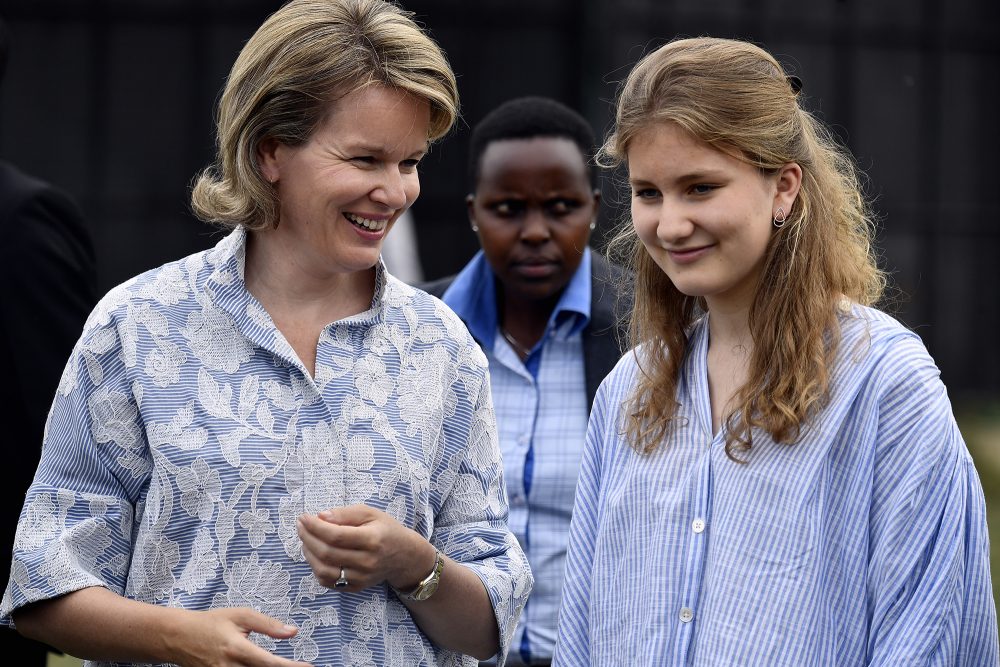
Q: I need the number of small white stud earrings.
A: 2